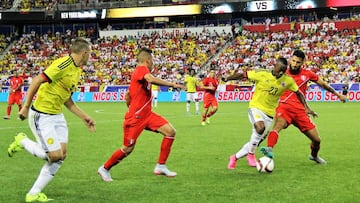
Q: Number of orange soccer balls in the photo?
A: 0